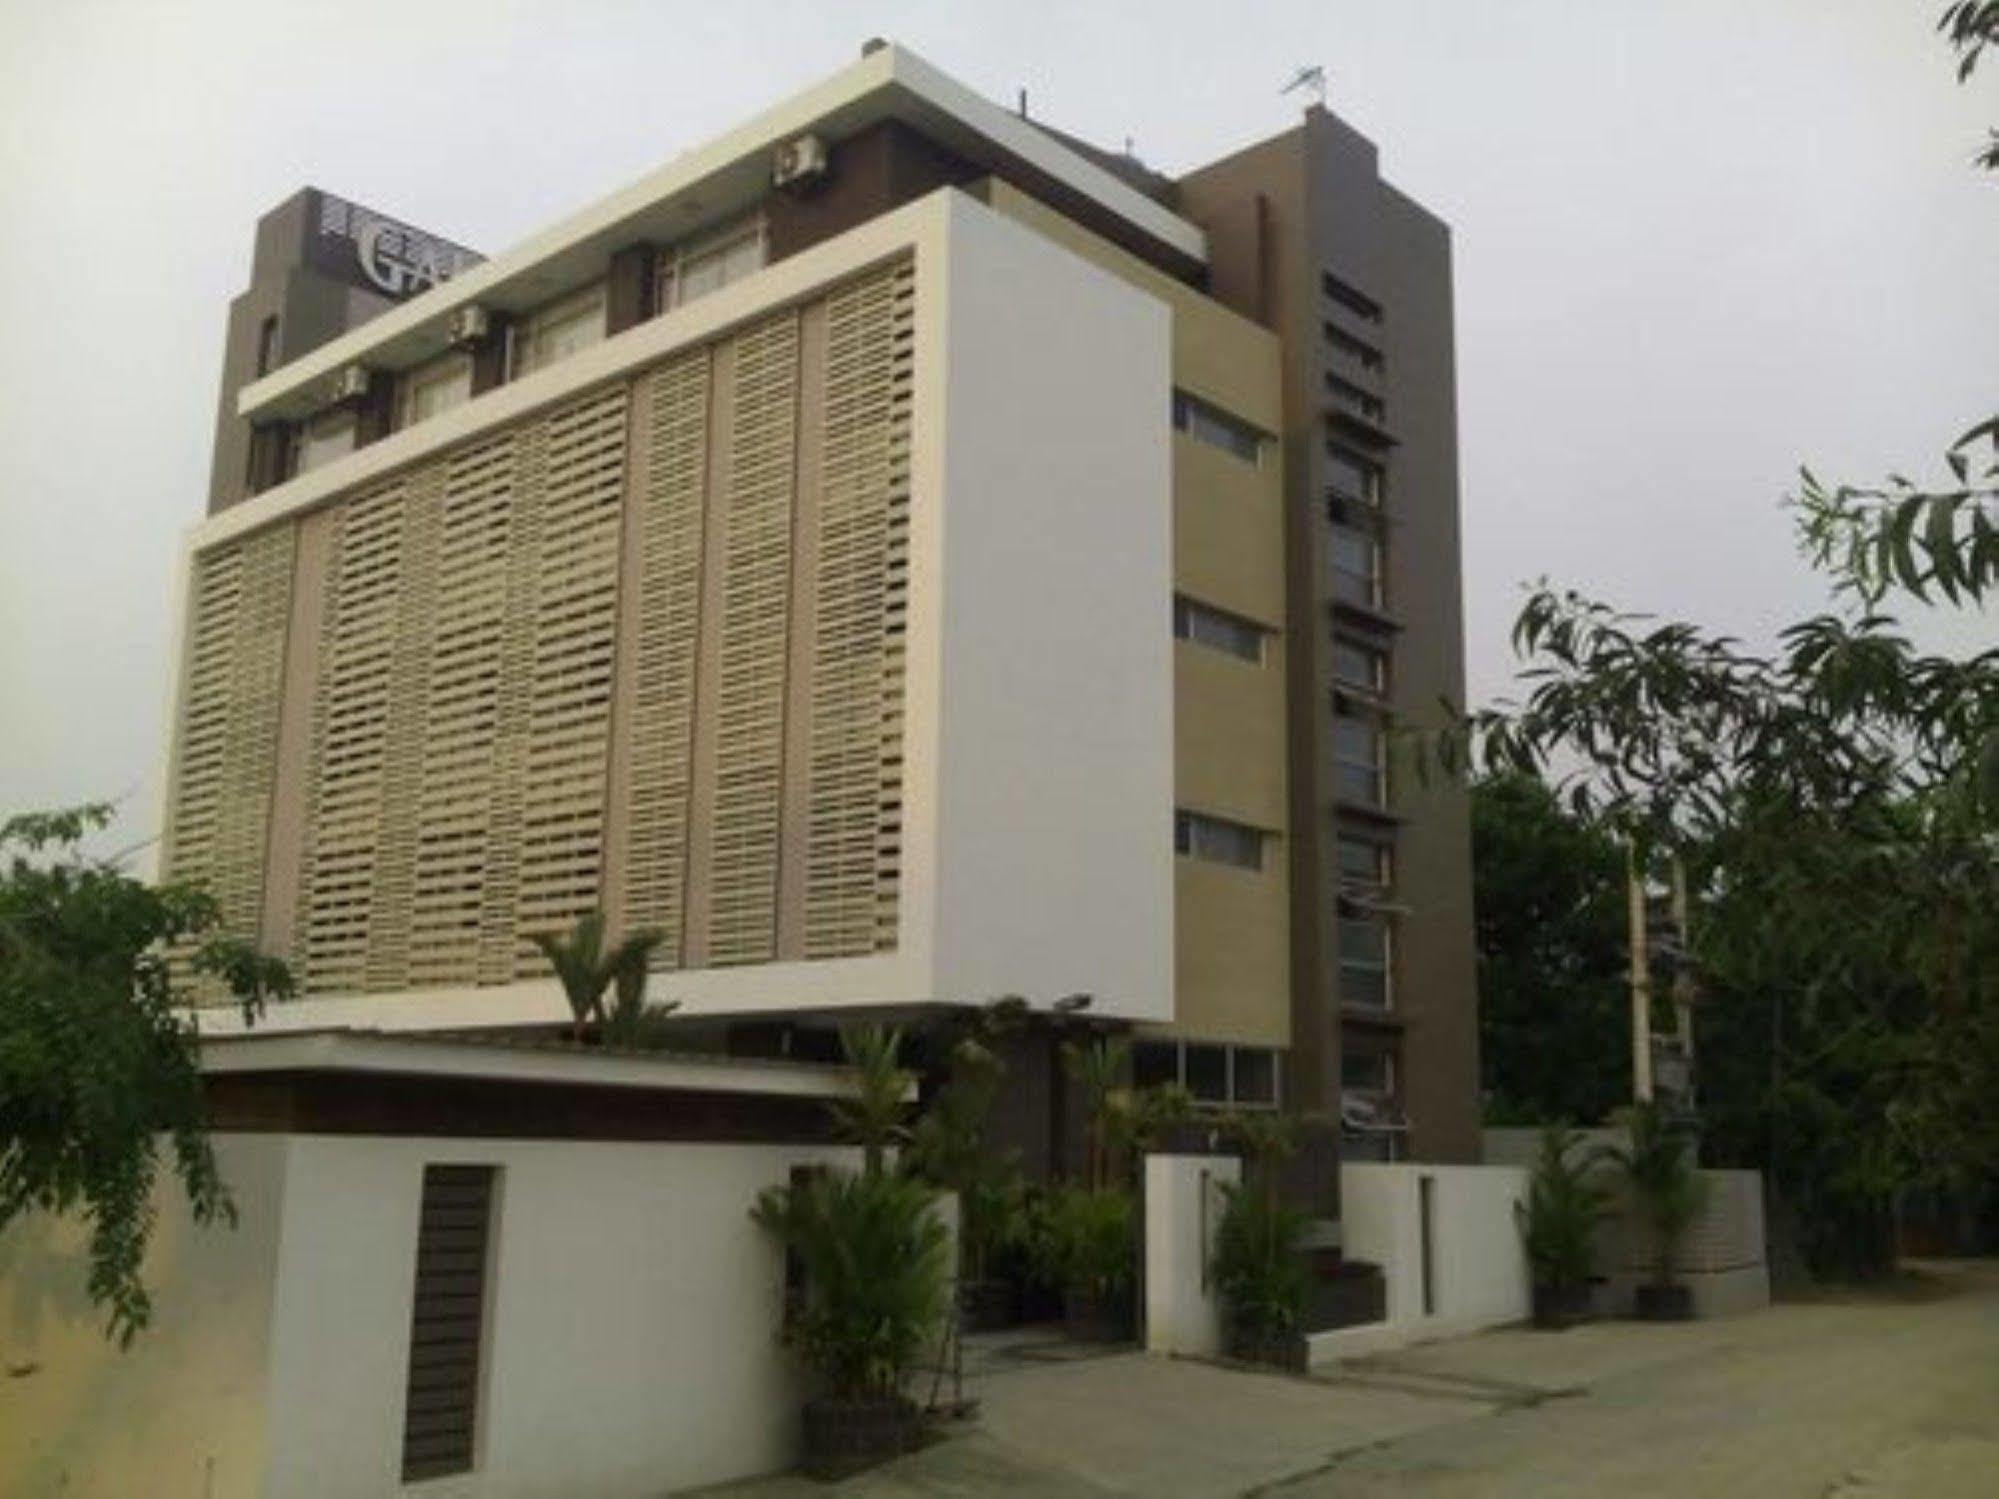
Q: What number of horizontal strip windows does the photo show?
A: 3